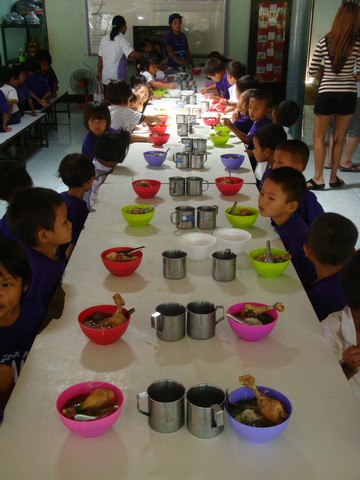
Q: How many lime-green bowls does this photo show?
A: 6